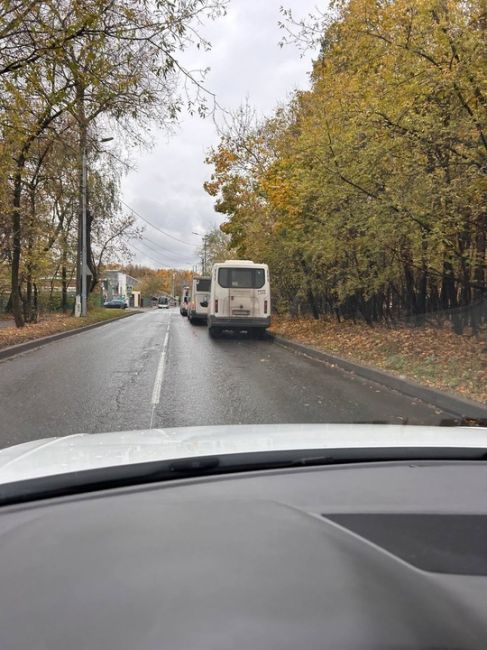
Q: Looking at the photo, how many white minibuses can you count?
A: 2